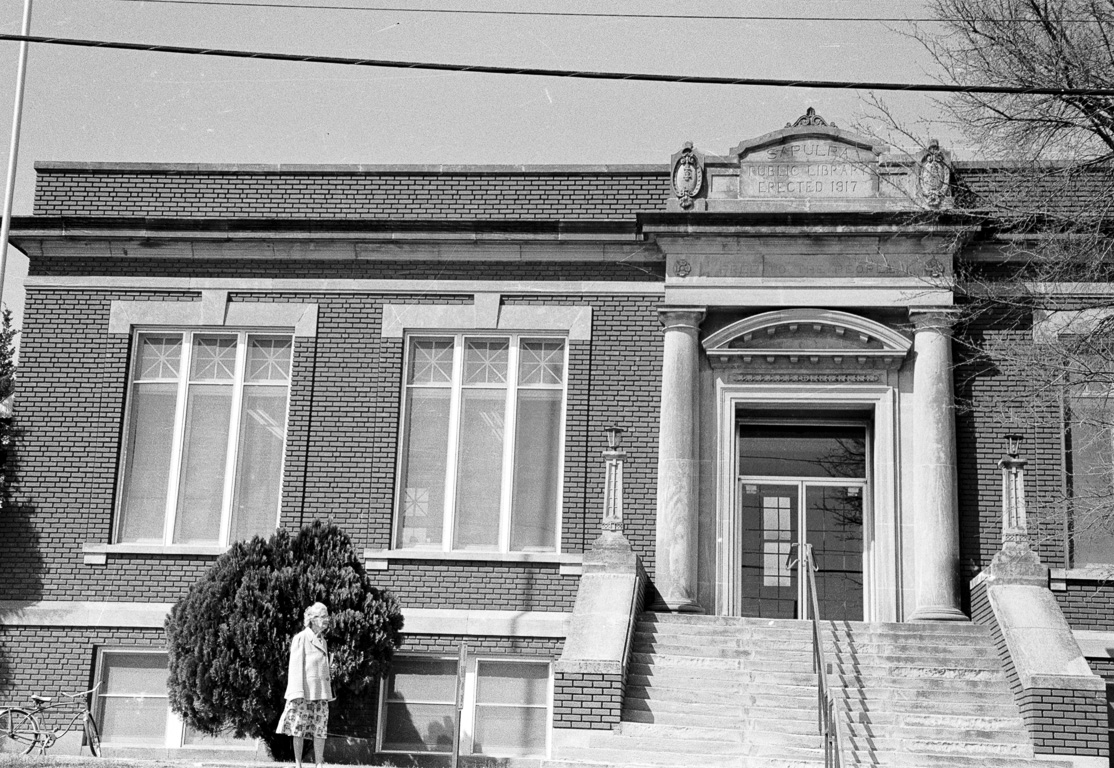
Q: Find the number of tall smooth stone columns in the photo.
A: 2